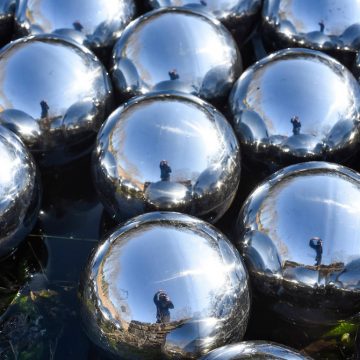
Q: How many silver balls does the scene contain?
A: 12